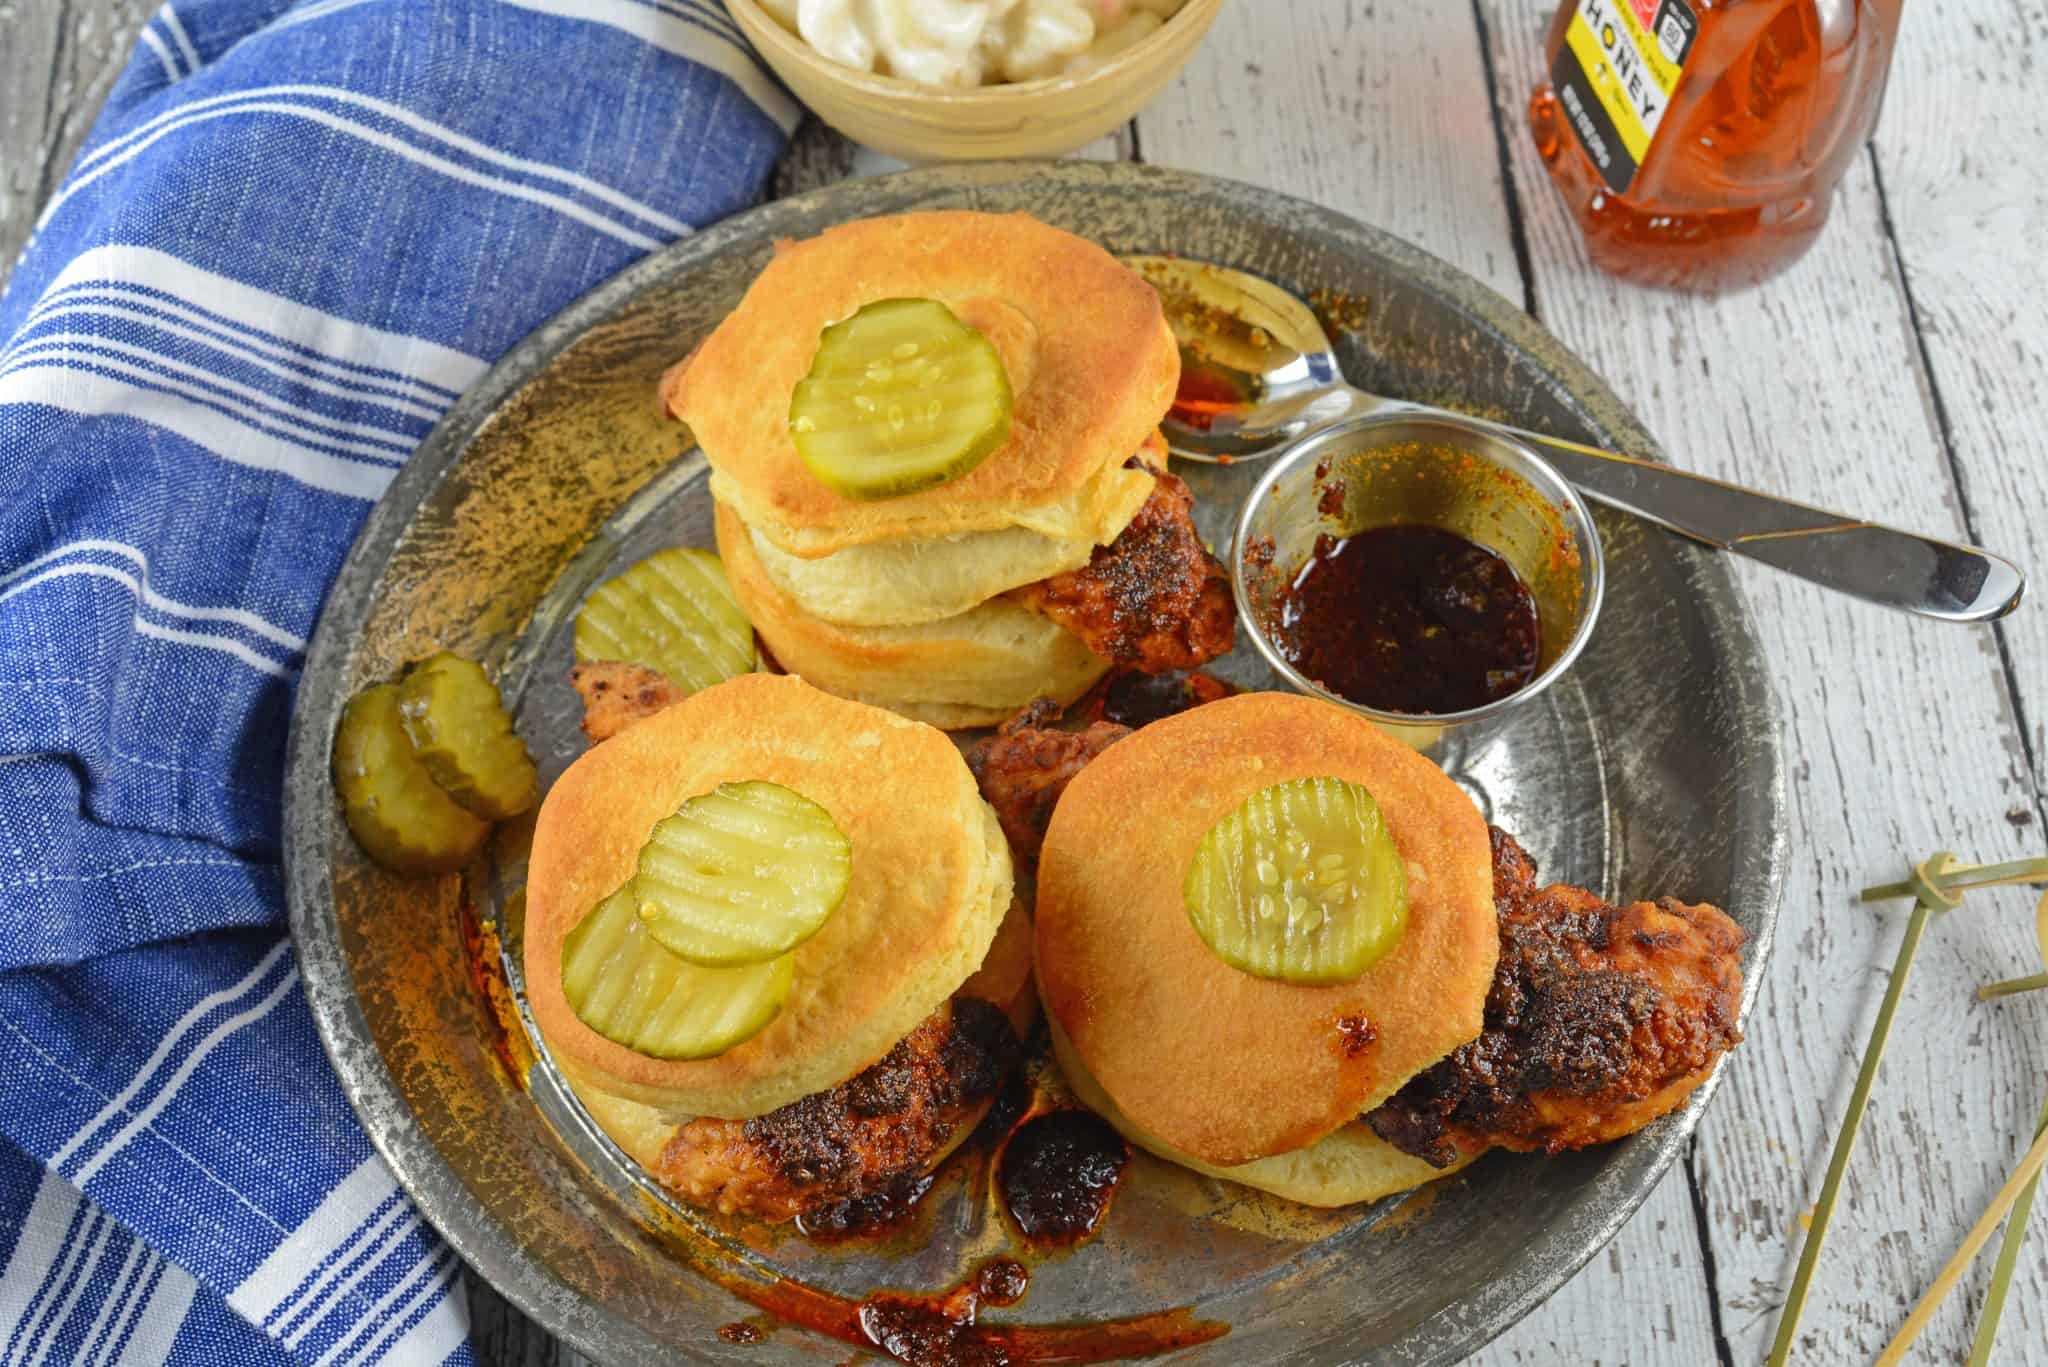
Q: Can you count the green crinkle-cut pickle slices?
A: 7